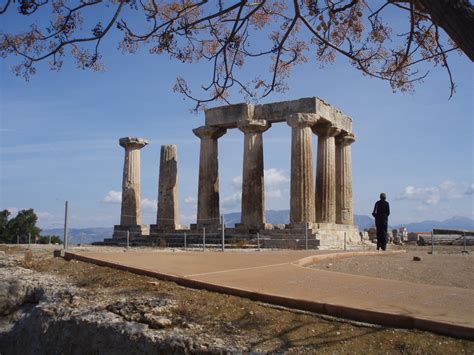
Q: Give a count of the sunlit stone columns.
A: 7